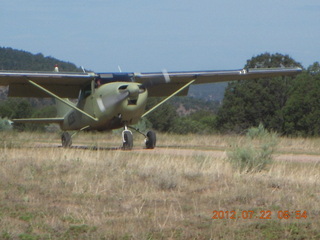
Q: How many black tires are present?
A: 3